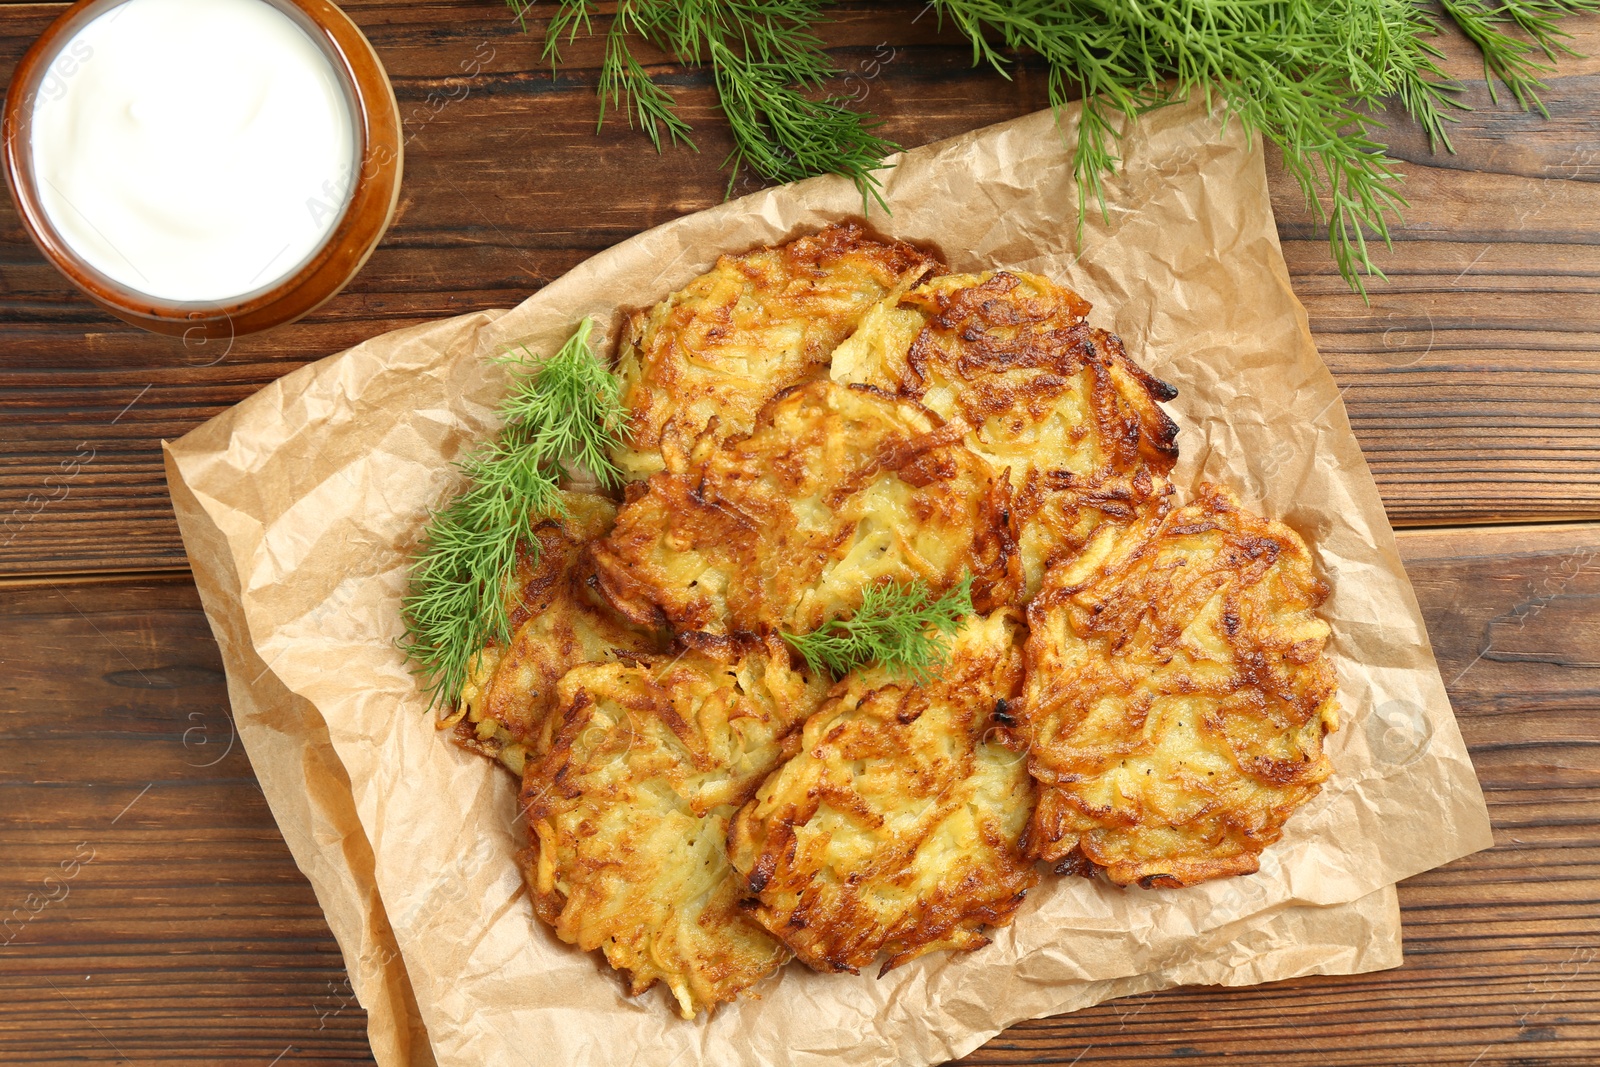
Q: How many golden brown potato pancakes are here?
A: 7